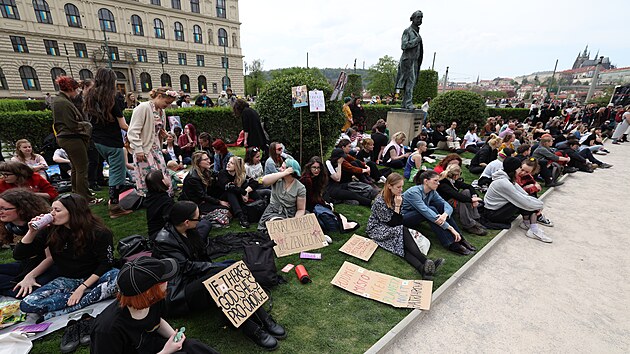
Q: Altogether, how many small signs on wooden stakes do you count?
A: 2